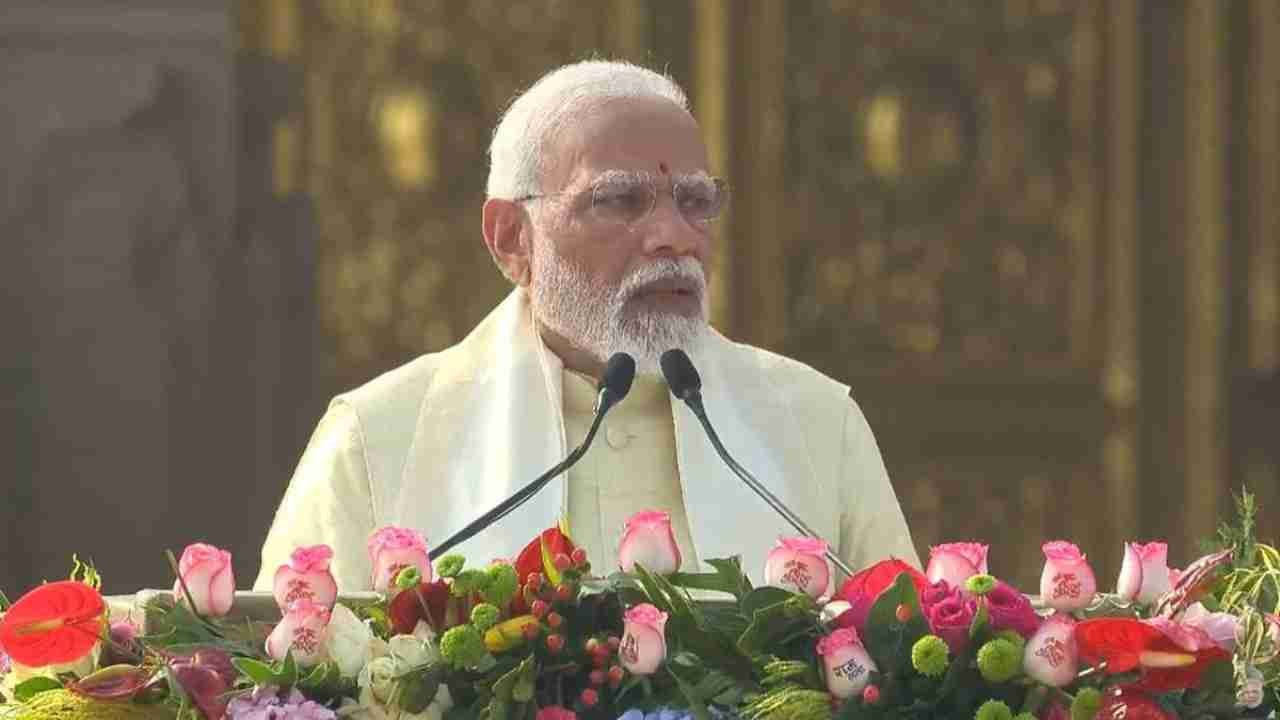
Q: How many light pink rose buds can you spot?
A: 12